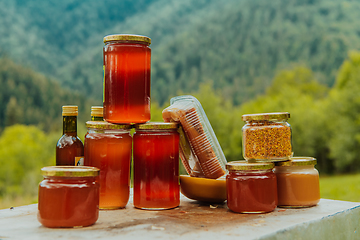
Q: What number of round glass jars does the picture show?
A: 7